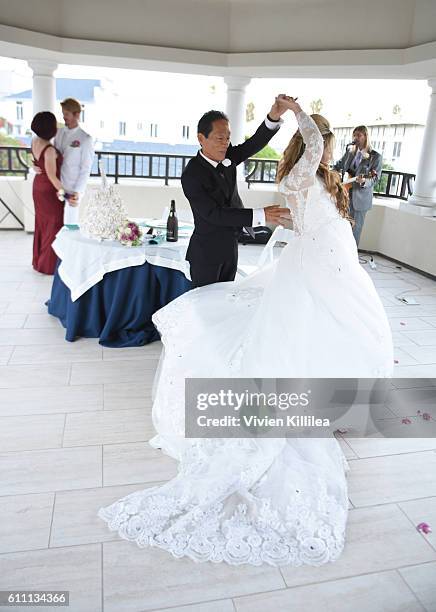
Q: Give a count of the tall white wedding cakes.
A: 1